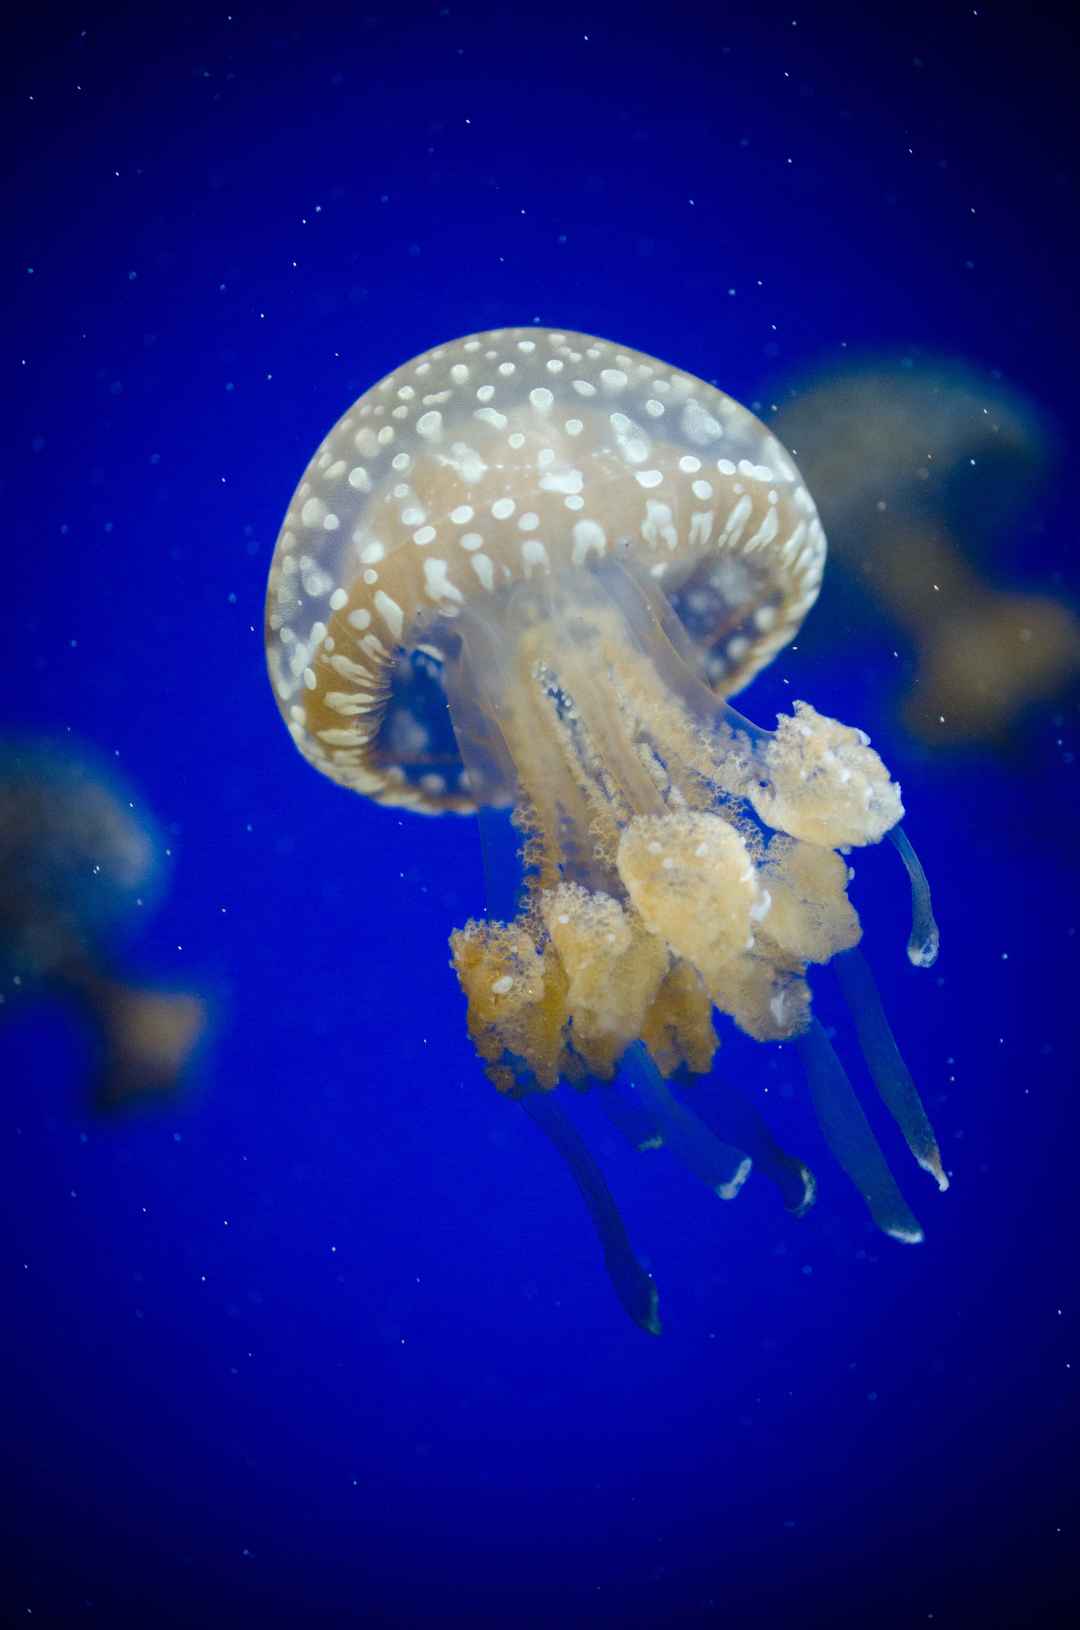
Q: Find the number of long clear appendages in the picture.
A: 7